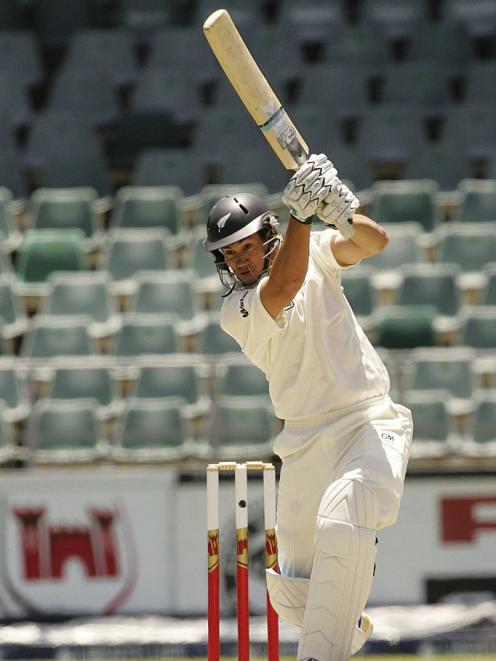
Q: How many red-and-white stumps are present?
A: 3